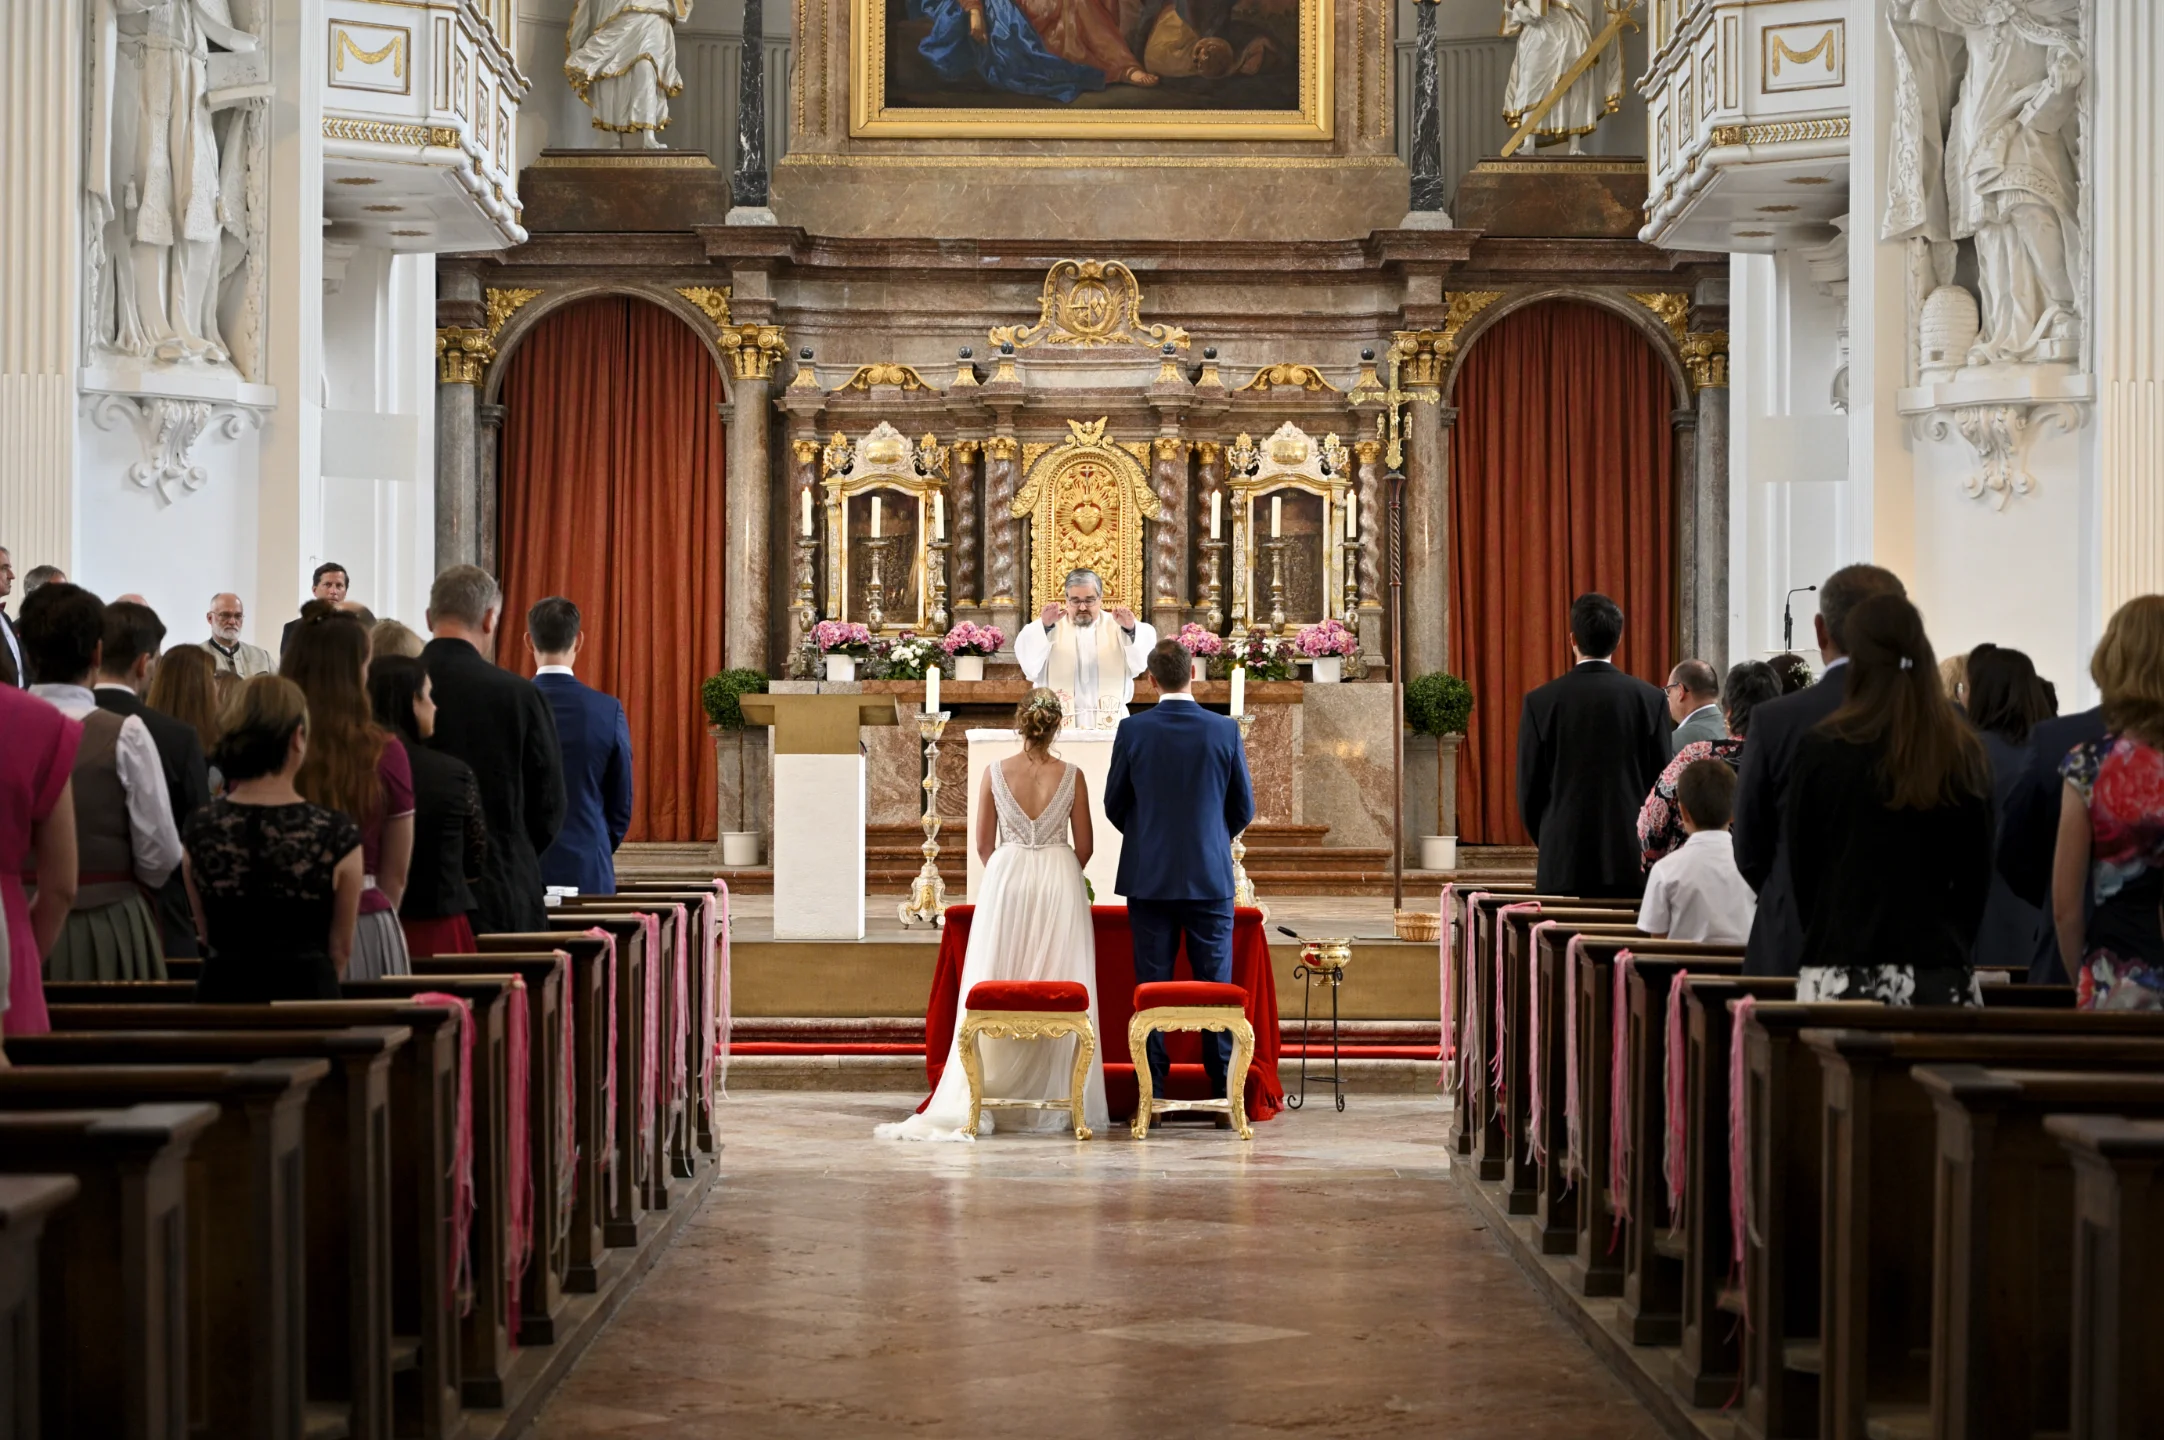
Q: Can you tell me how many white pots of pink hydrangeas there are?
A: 4